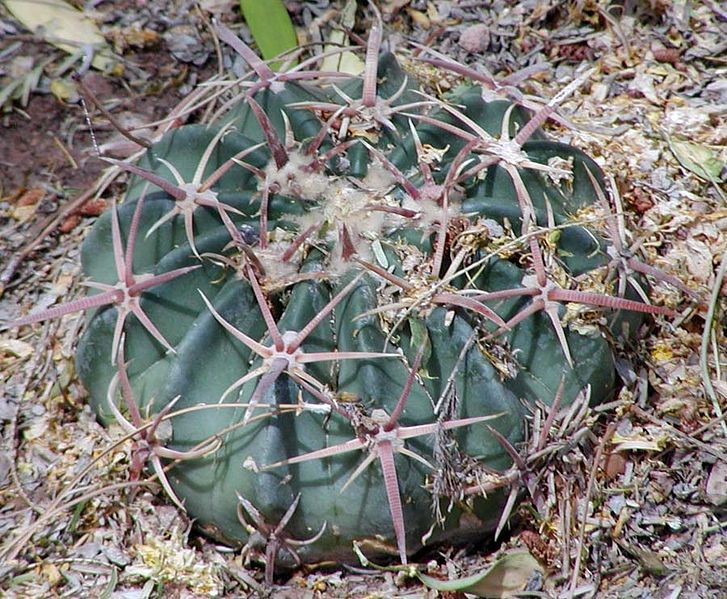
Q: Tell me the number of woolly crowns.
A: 1